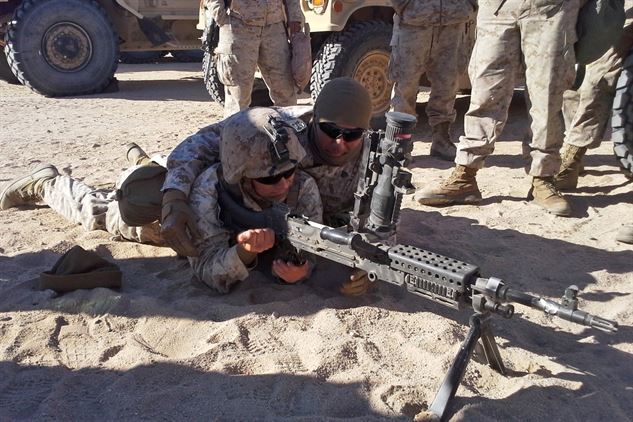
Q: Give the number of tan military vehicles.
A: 2